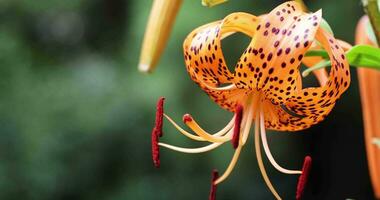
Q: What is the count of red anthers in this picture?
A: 5